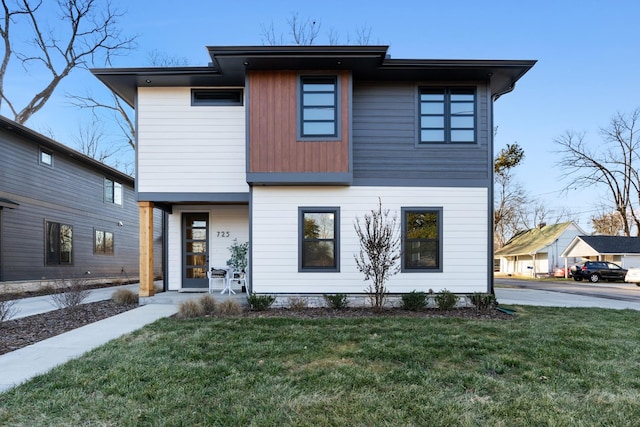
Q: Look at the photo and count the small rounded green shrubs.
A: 5